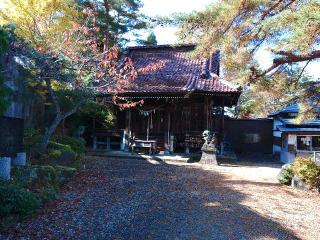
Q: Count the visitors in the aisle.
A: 0